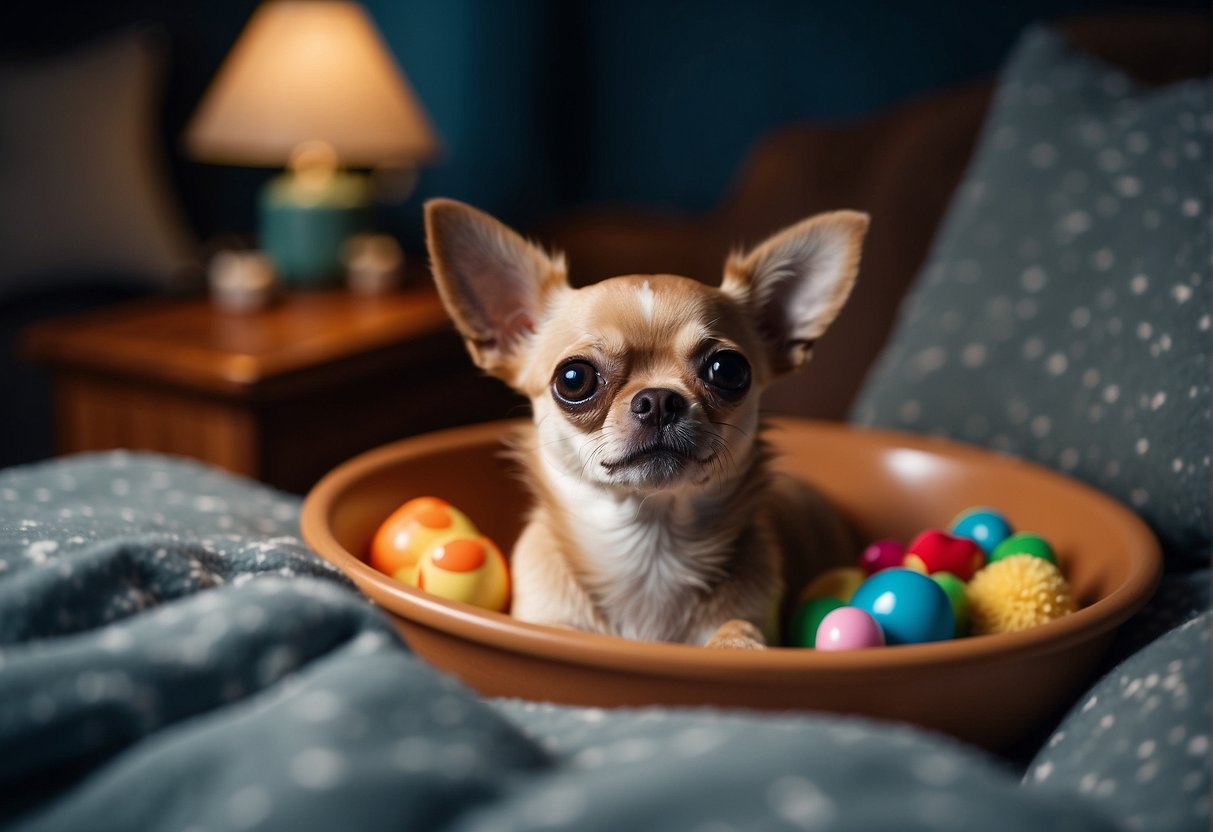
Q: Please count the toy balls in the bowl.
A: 12